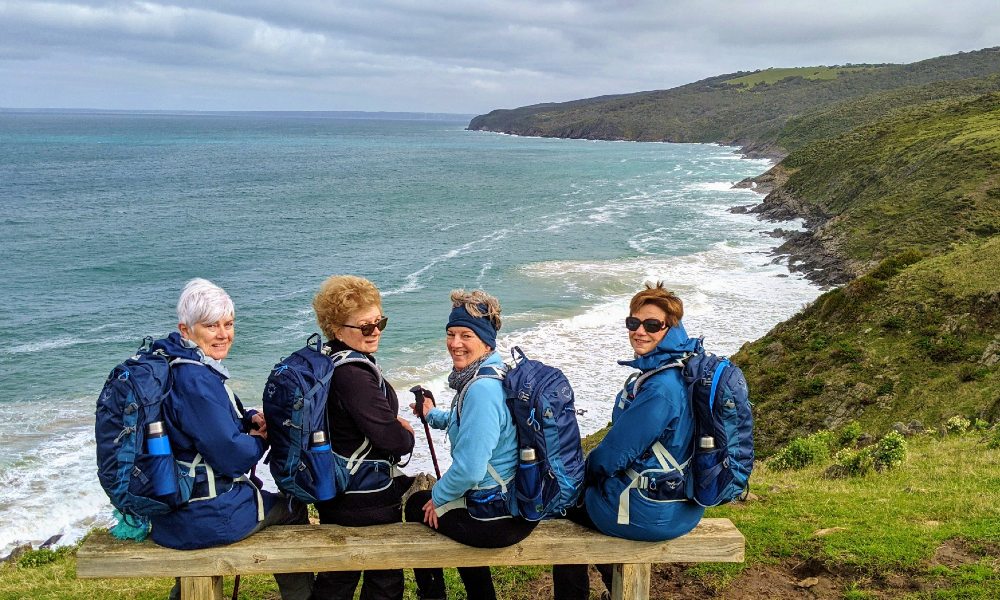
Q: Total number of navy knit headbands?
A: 1